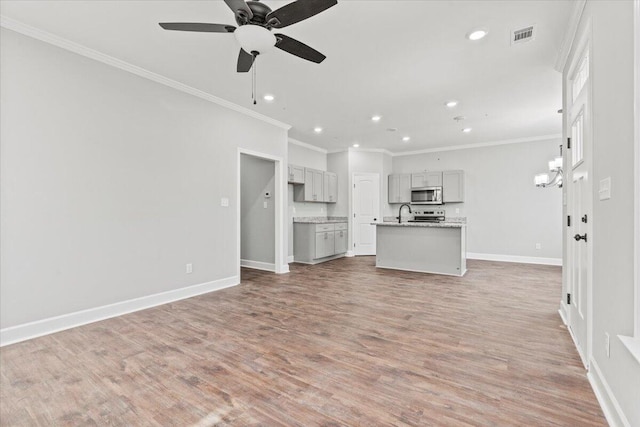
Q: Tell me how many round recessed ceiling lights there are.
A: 8